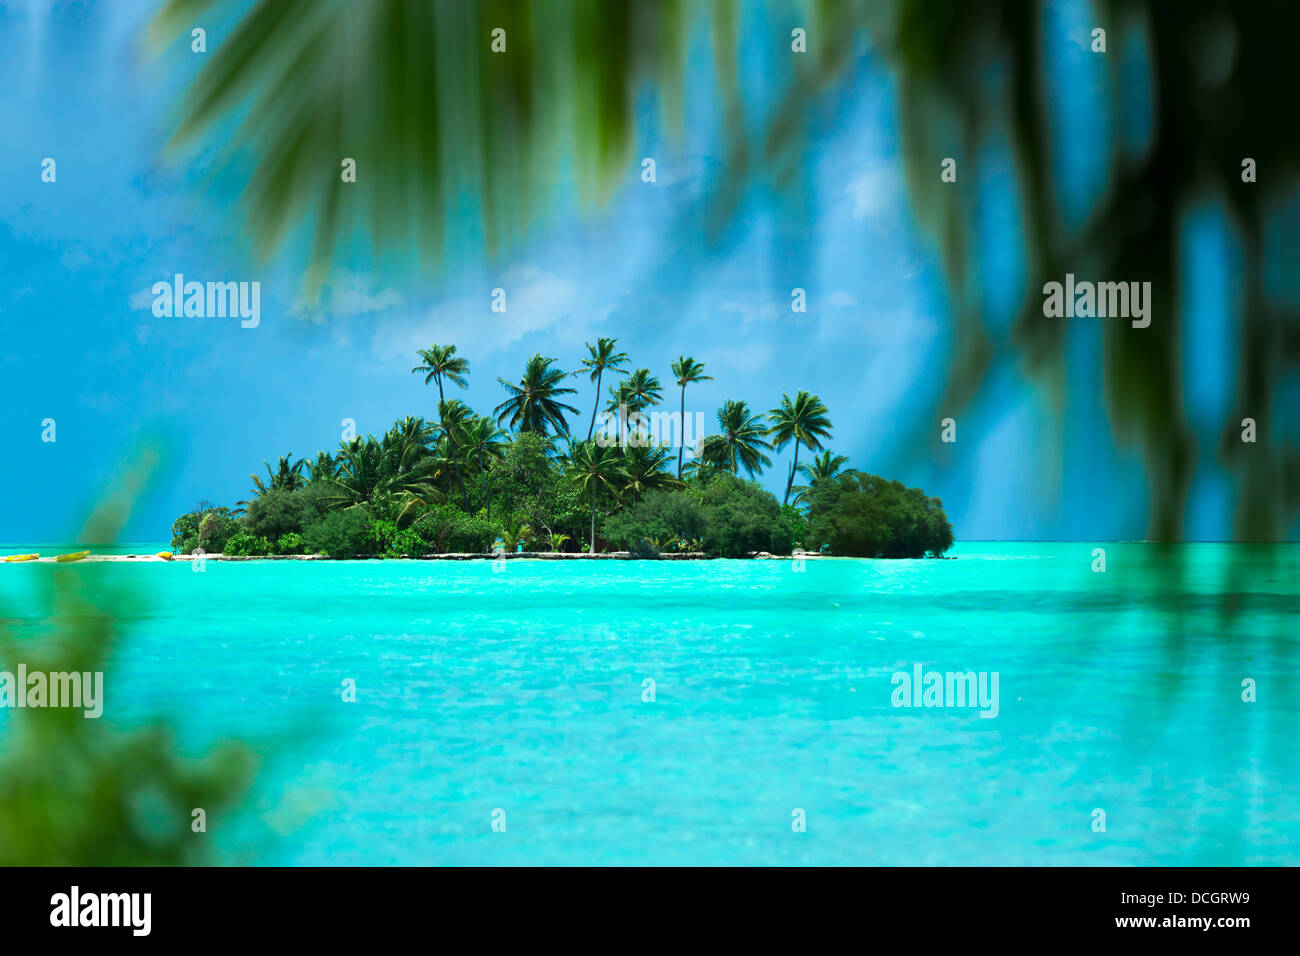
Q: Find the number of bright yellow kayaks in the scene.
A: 3